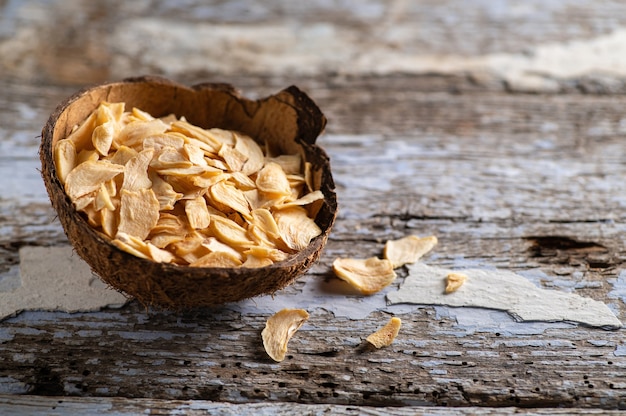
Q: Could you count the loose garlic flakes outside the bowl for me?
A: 5